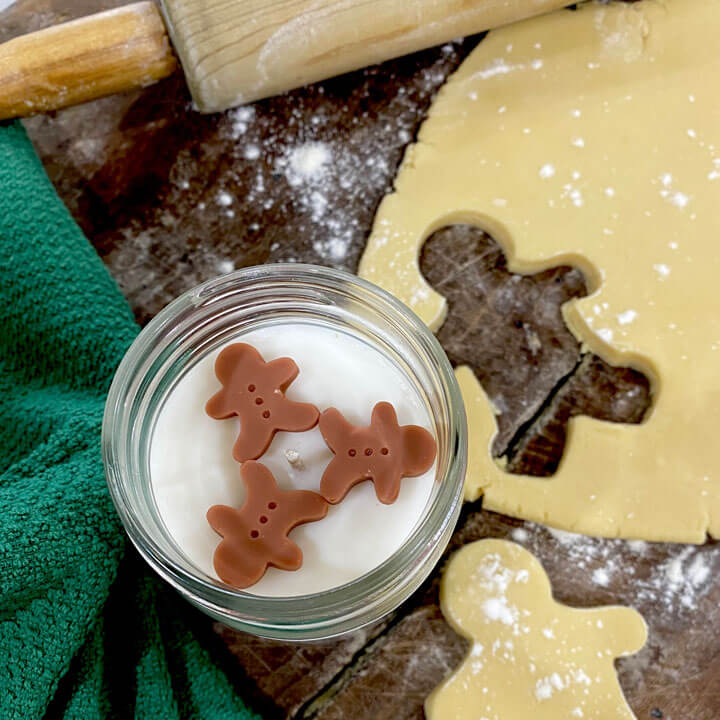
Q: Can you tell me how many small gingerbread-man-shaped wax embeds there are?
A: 3